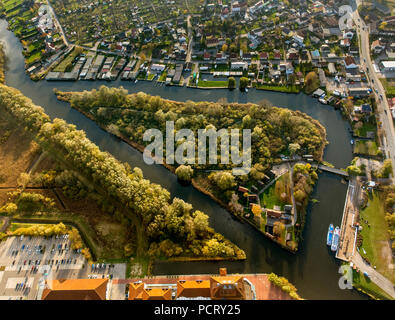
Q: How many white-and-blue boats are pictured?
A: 2